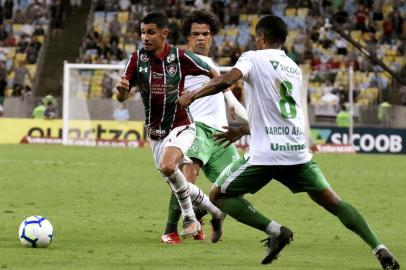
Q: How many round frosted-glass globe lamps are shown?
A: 0